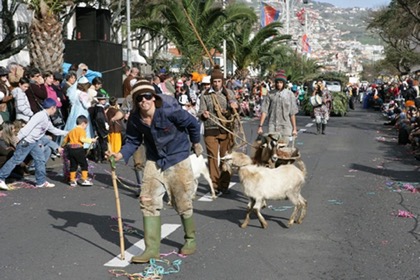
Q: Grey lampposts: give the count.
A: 1